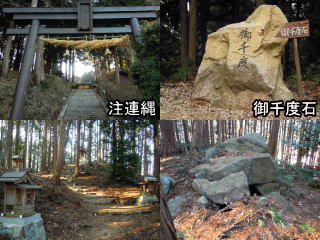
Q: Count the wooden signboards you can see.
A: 1